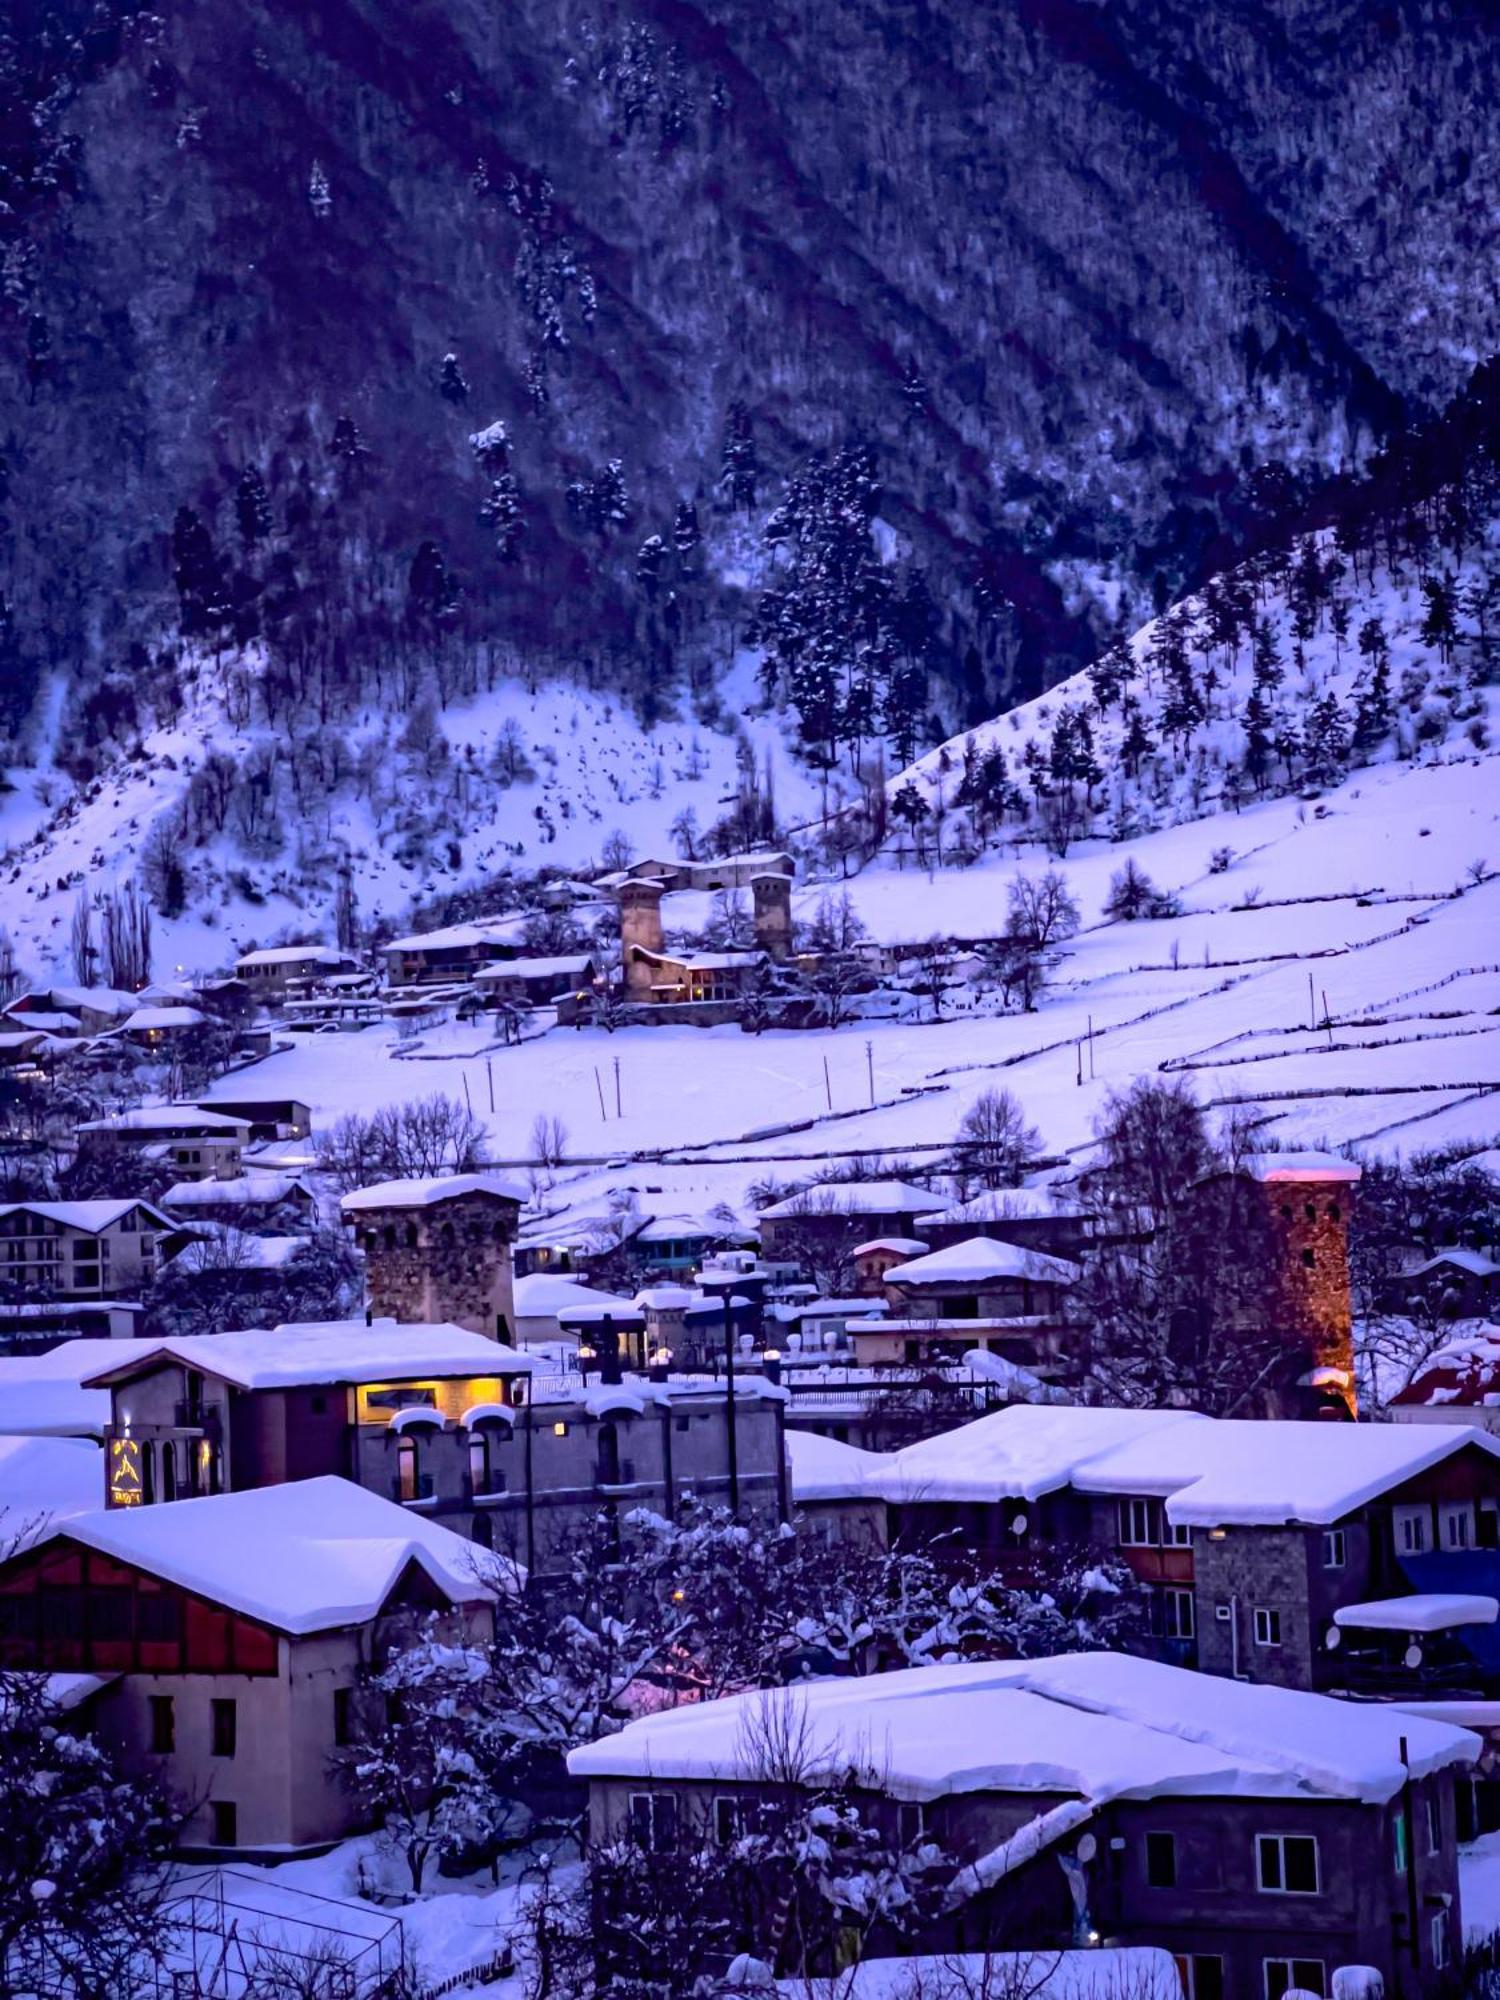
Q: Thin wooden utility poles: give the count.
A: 10